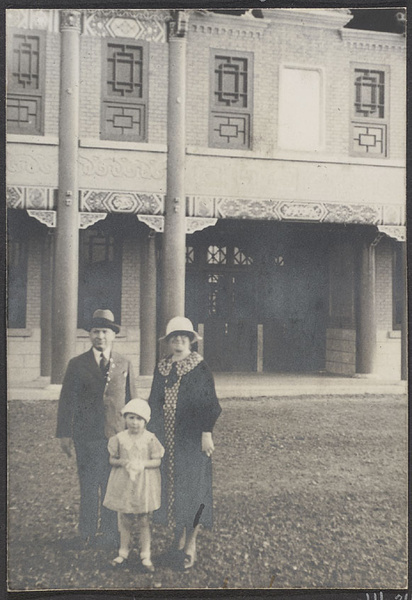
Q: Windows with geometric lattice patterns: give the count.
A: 4